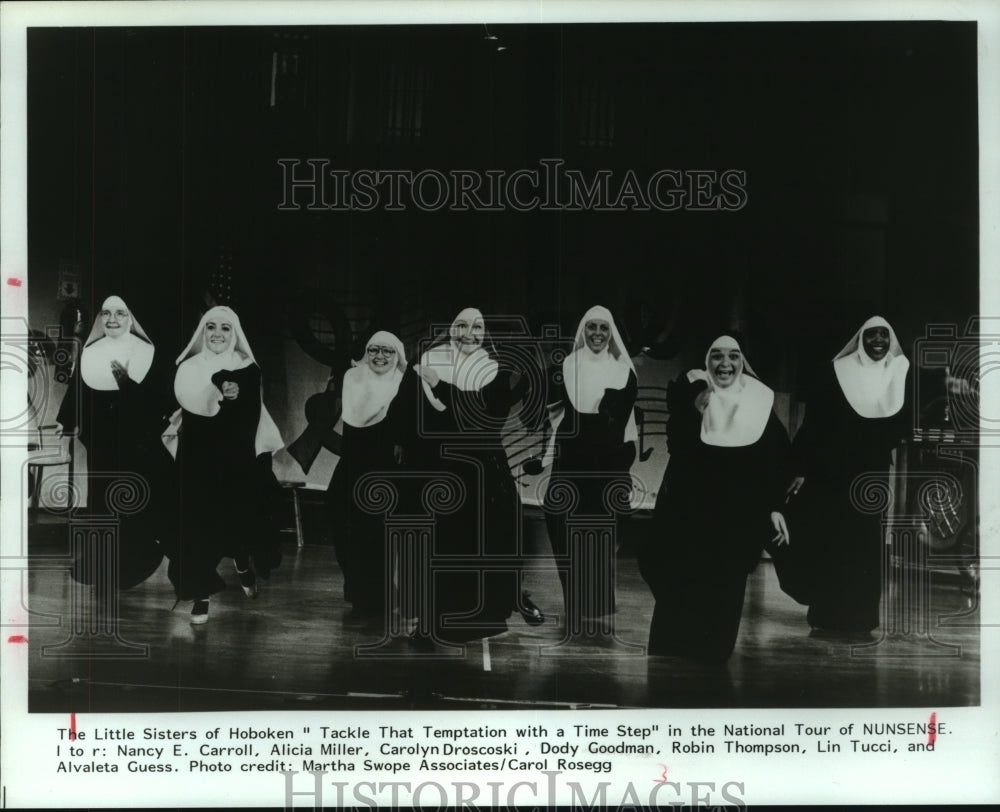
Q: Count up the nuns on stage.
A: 7